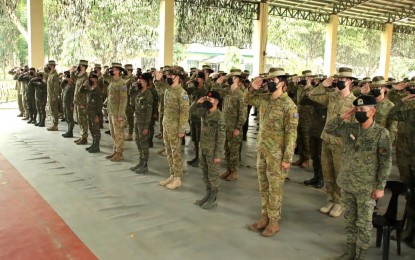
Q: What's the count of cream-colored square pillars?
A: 5